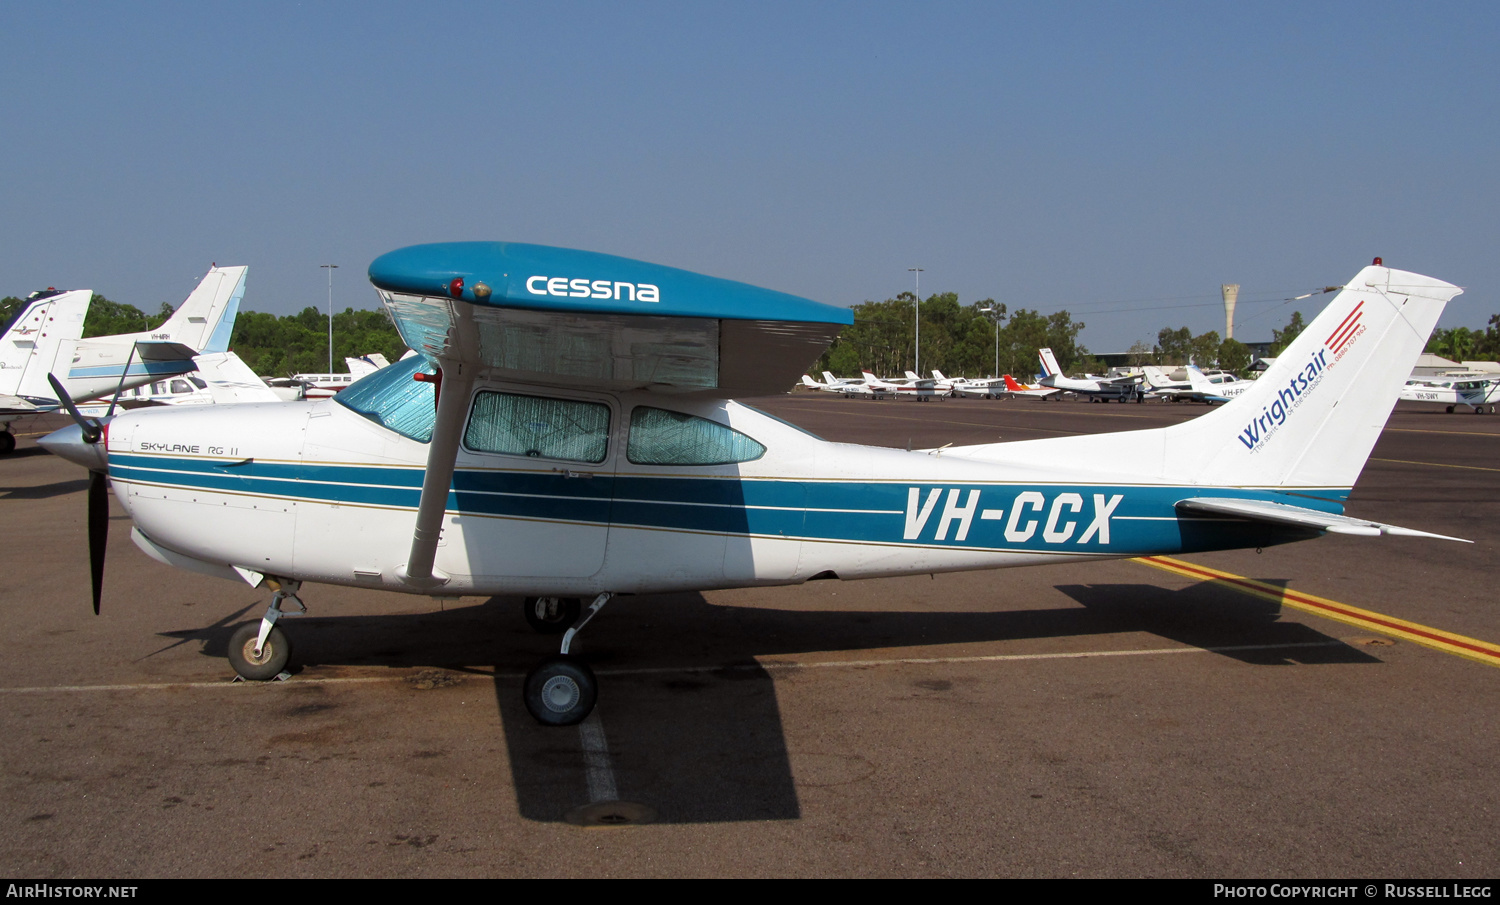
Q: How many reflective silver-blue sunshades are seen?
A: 3